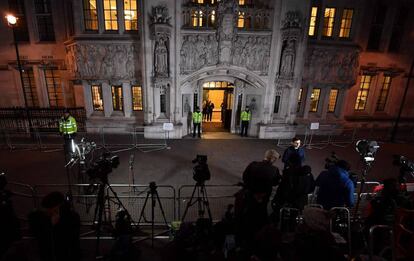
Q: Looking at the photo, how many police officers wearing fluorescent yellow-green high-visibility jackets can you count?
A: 3